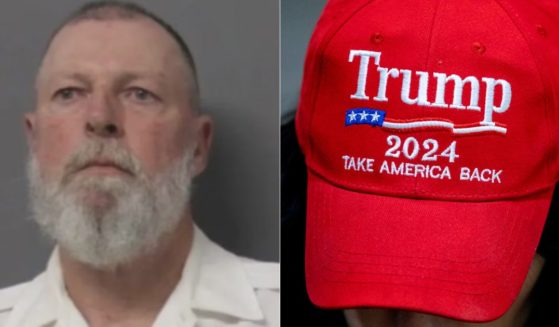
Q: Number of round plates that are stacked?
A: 0